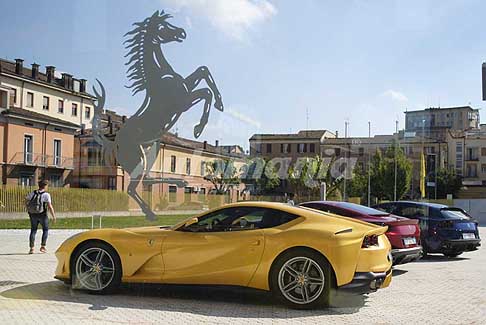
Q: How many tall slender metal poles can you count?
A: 4